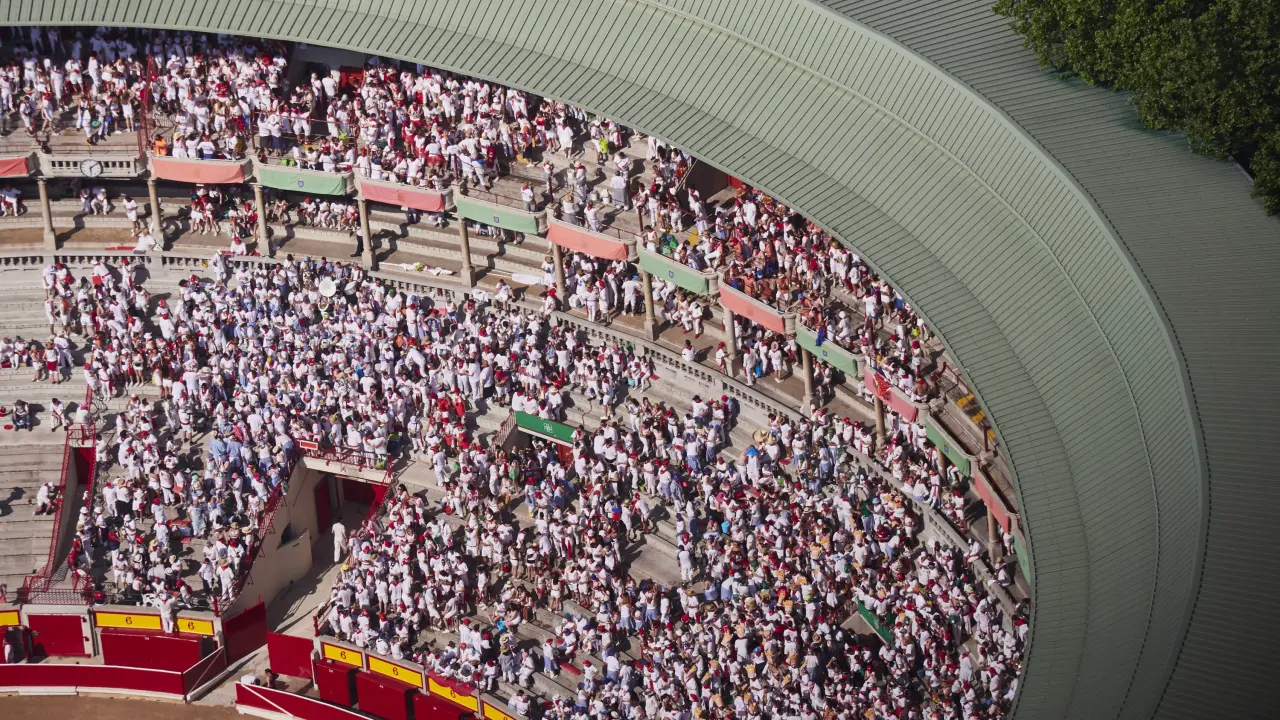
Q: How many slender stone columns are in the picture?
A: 12